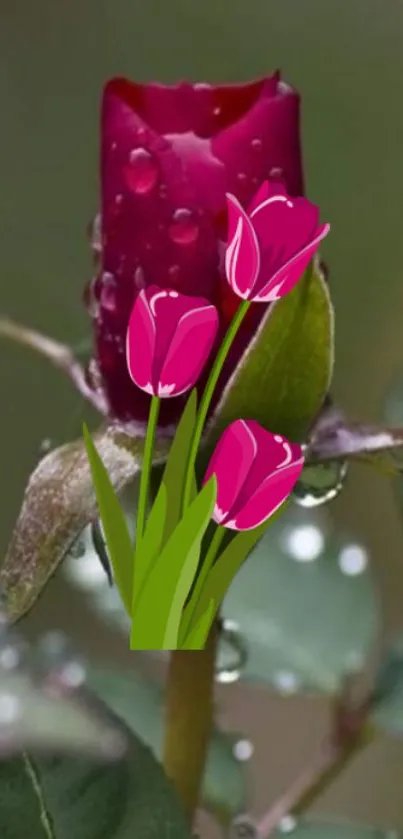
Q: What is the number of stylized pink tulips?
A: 3